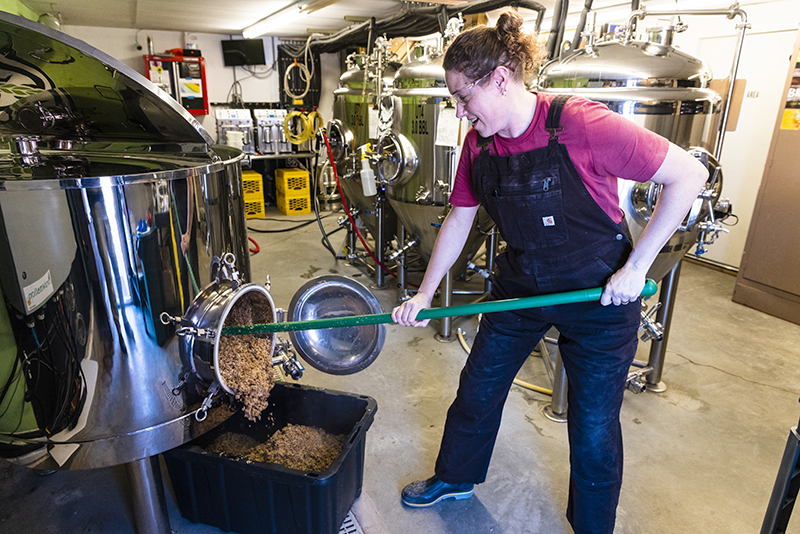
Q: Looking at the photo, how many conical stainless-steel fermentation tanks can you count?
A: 3